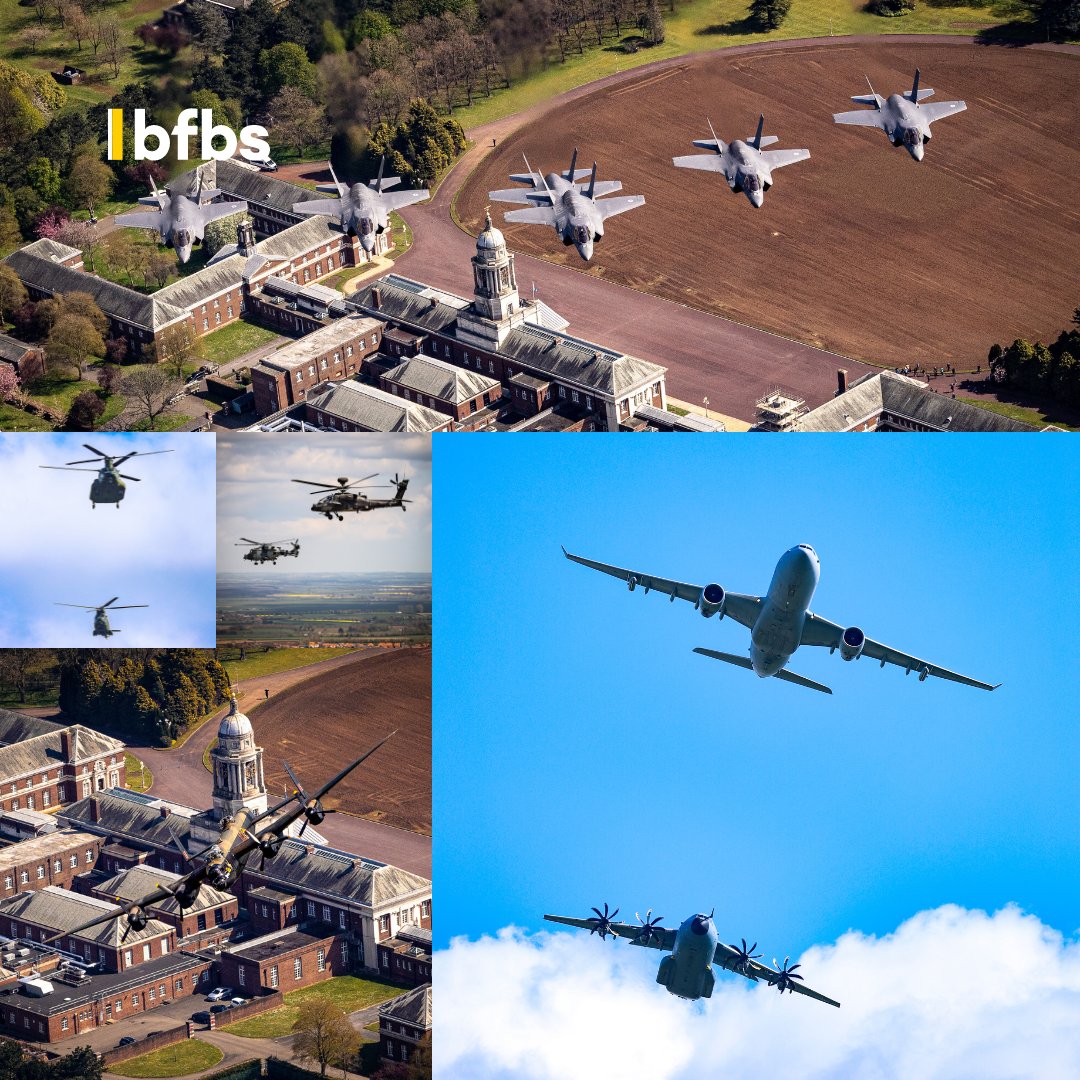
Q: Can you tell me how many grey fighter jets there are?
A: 6